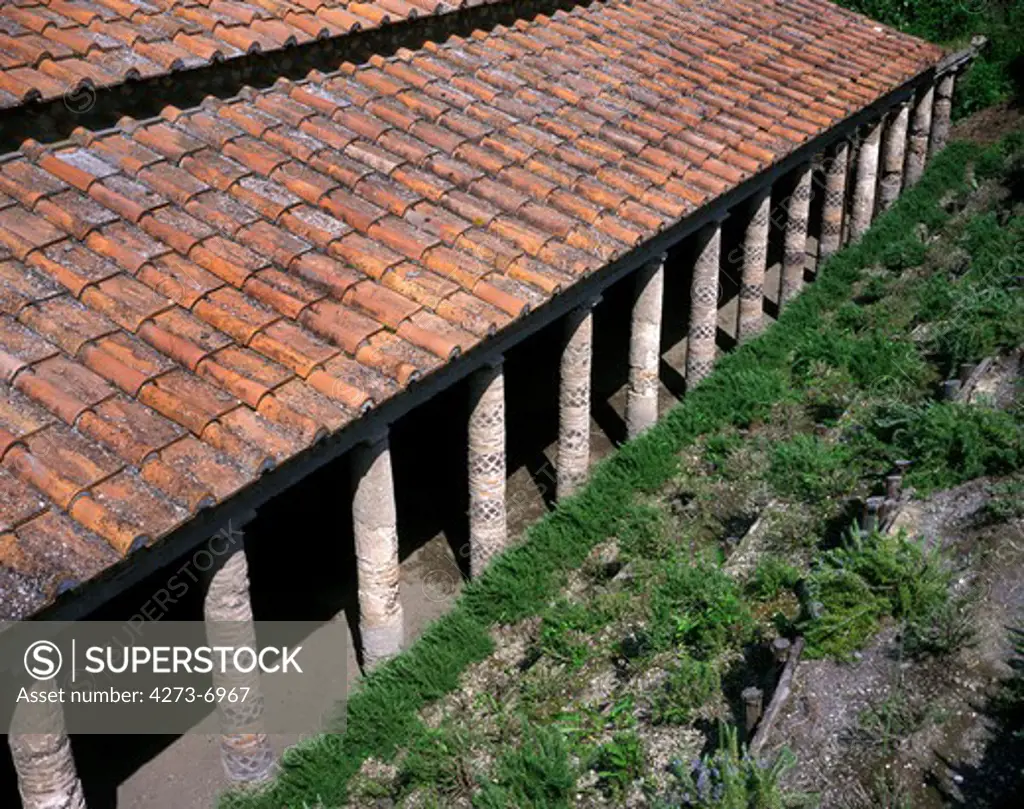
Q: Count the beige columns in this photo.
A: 14